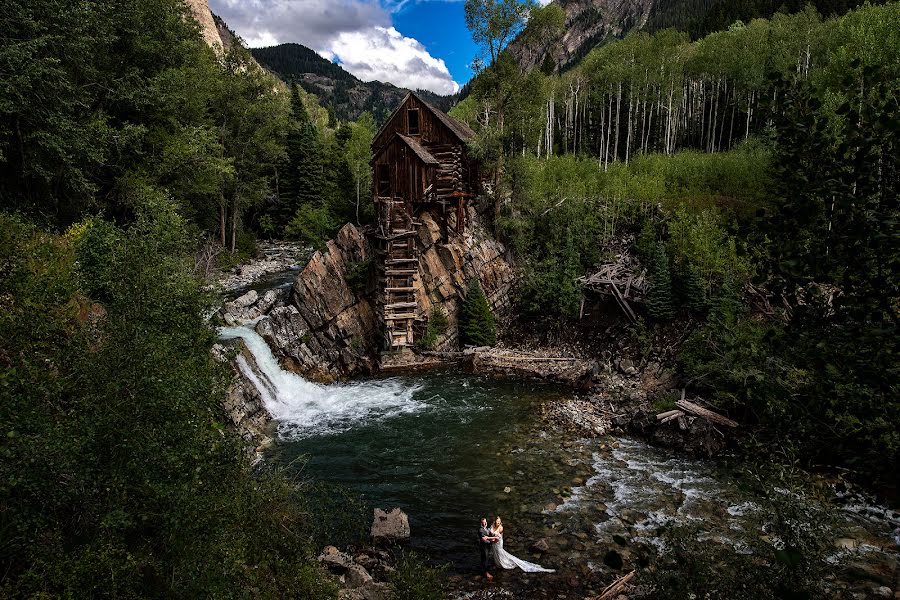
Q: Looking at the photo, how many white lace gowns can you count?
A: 1